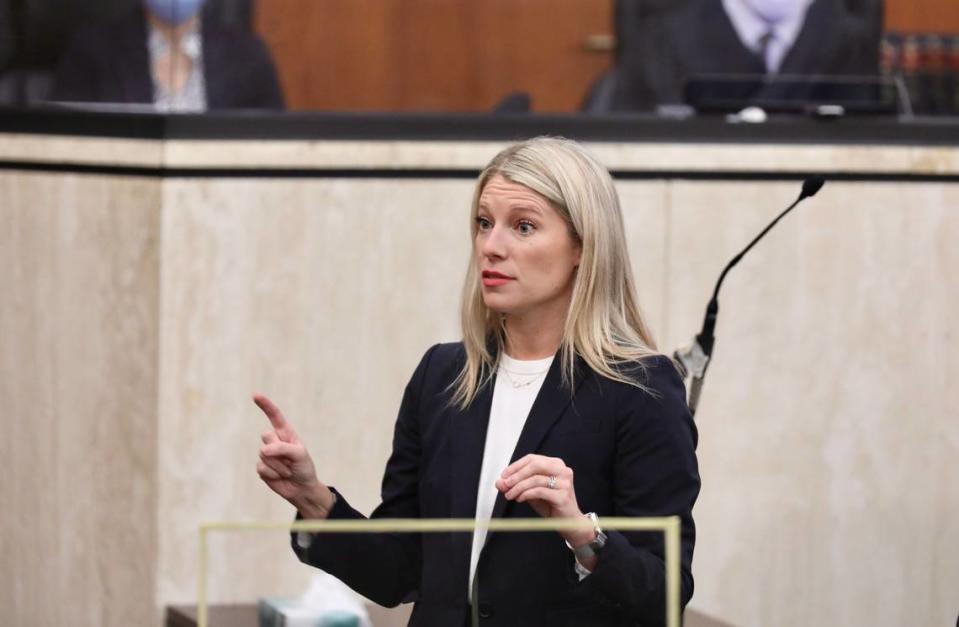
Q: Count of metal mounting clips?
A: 1